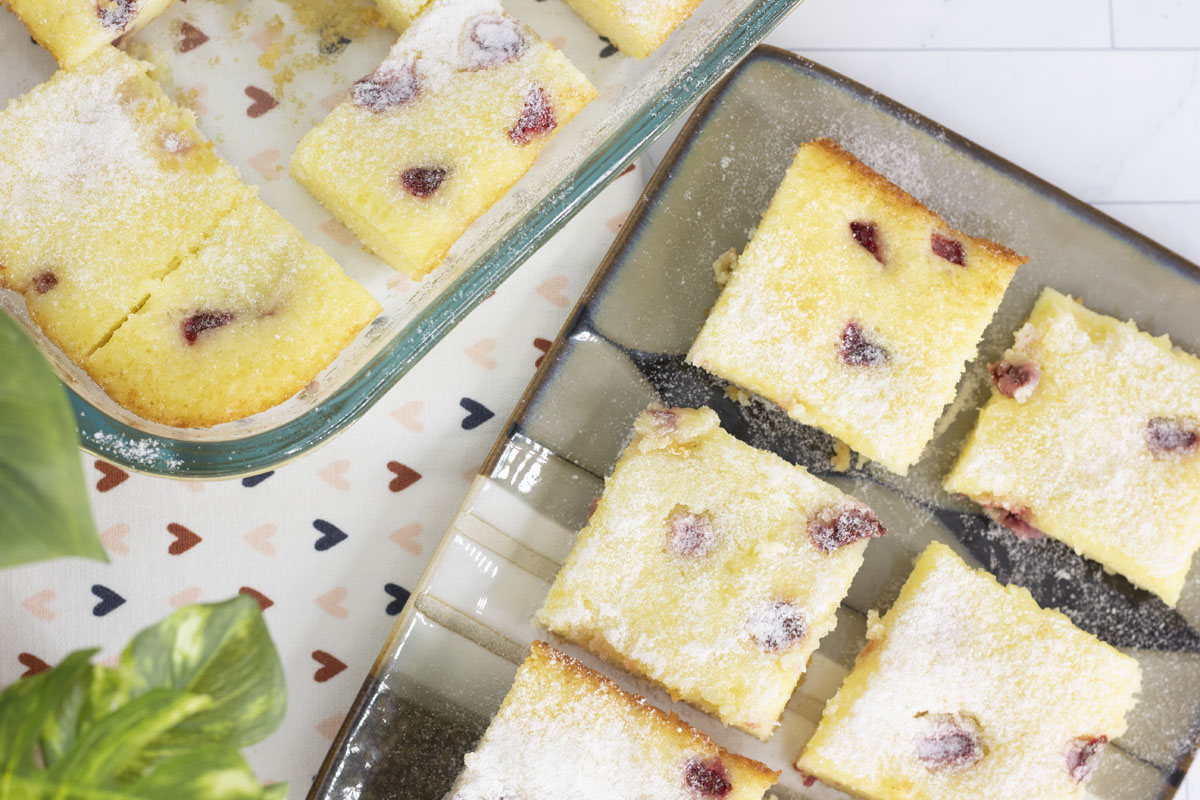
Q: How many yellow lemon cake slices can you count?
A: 11